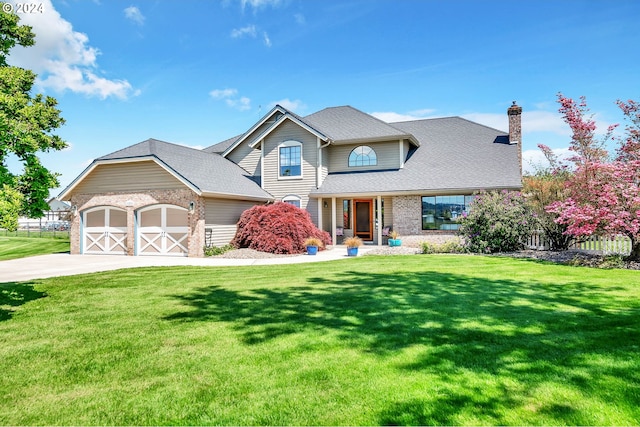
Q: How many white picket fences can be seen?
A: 1